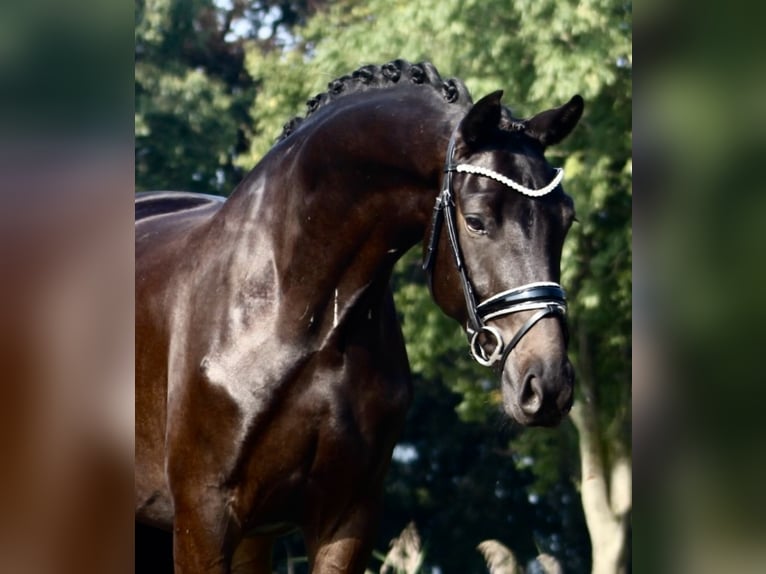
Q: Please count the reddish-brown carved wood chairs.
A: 0